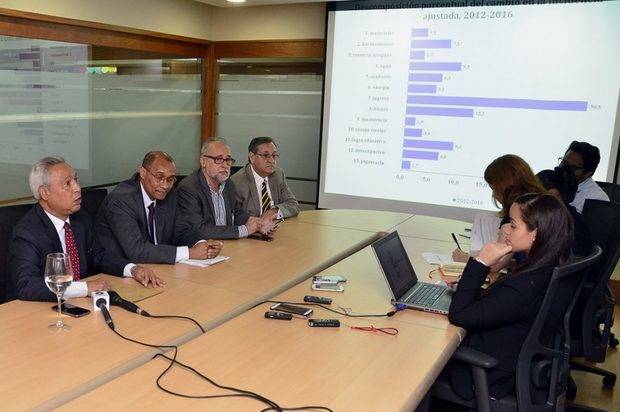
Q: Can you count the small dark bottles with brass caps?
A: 0